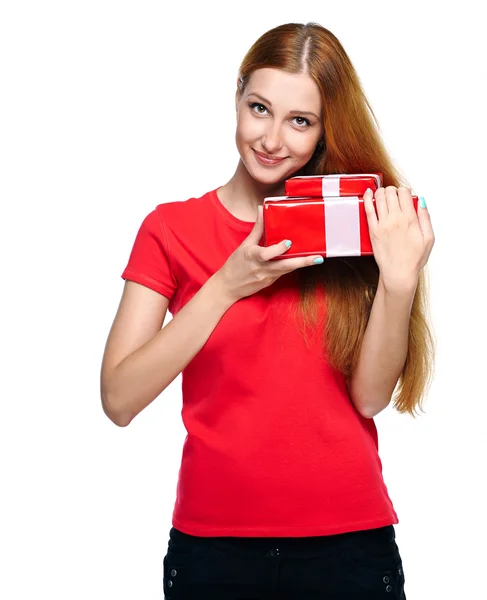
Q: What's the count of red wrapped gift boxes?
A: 2